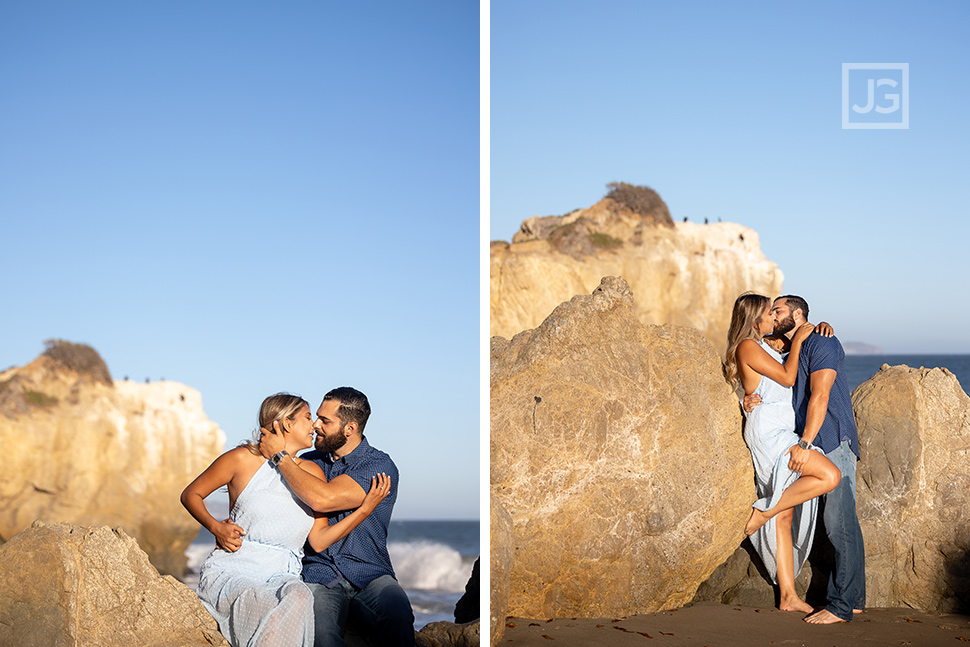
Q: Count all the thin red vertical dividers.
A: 0